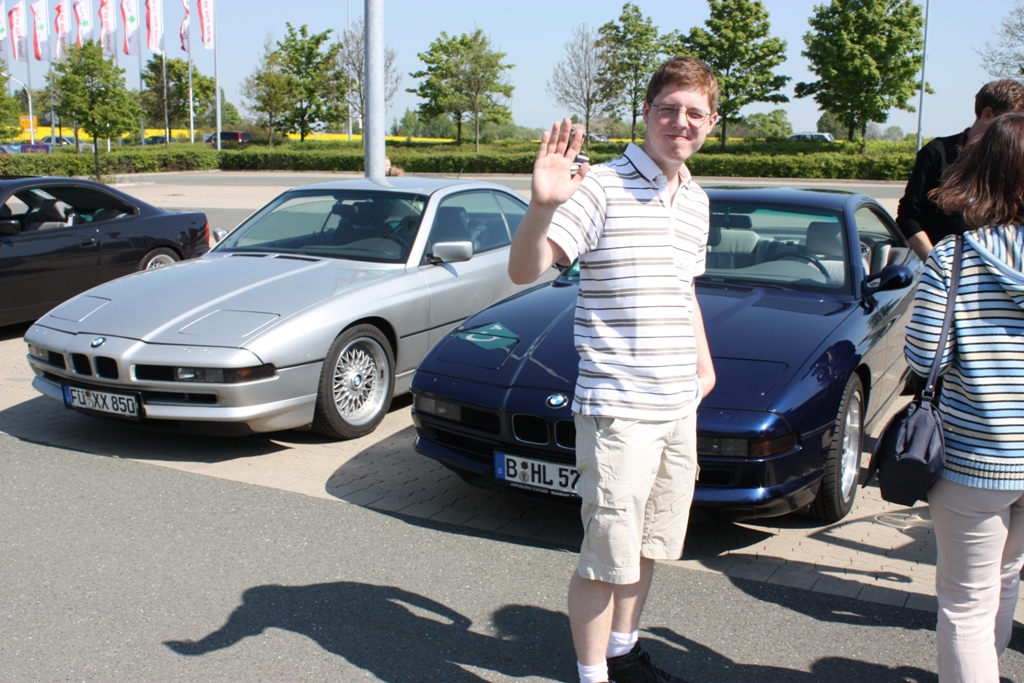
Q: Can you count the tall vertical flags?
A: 10